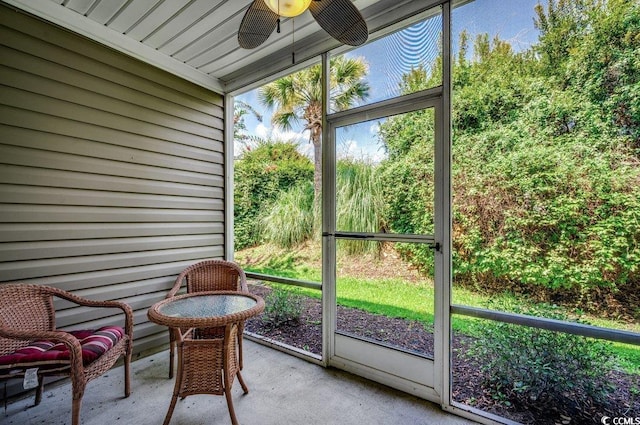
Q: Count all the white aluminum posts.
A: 3